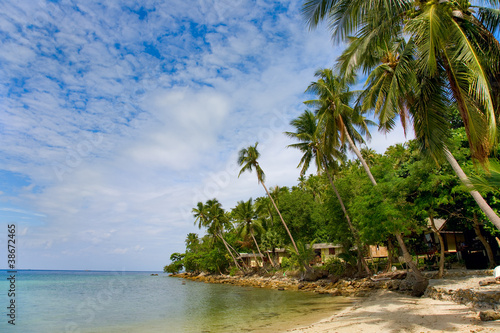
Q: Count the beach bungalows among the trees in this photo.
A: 5